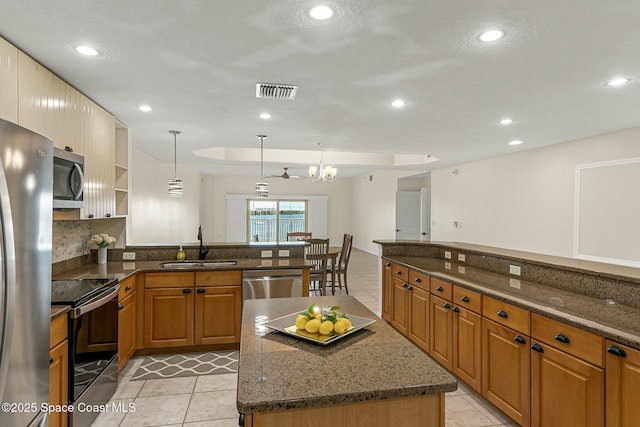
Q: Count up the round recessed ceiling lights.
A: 9